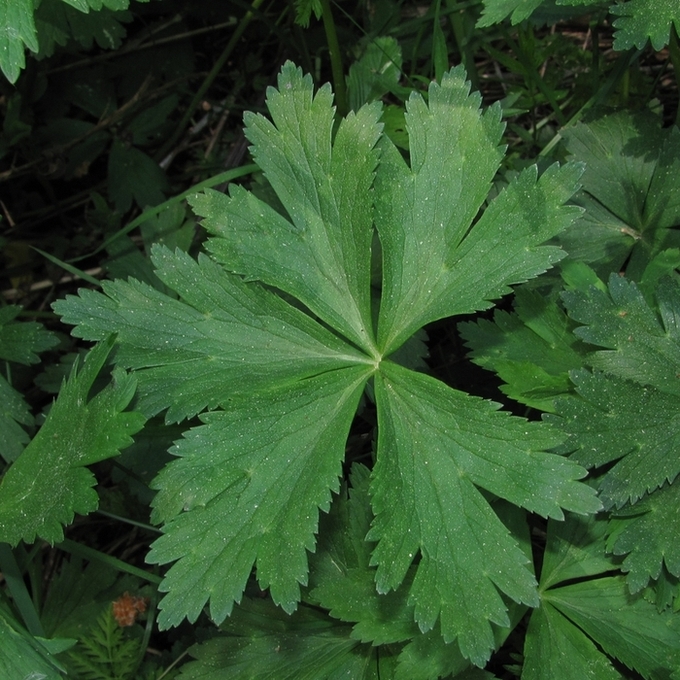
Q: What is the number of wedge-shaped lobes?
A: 5